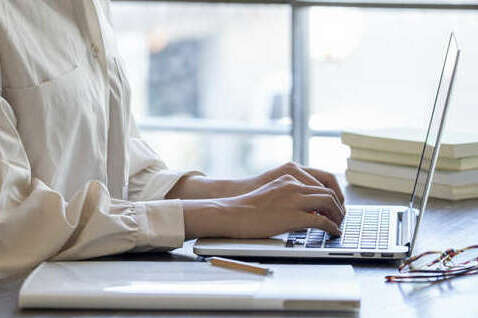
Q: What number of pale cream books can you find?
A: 4